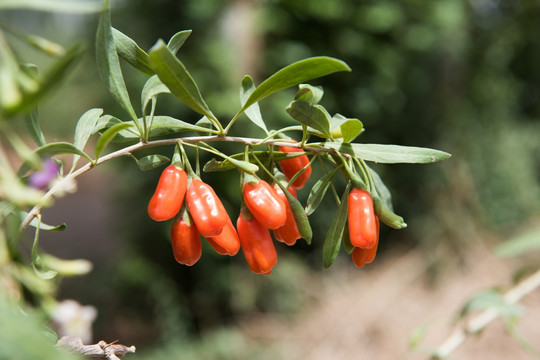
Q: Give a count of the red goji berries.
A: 10